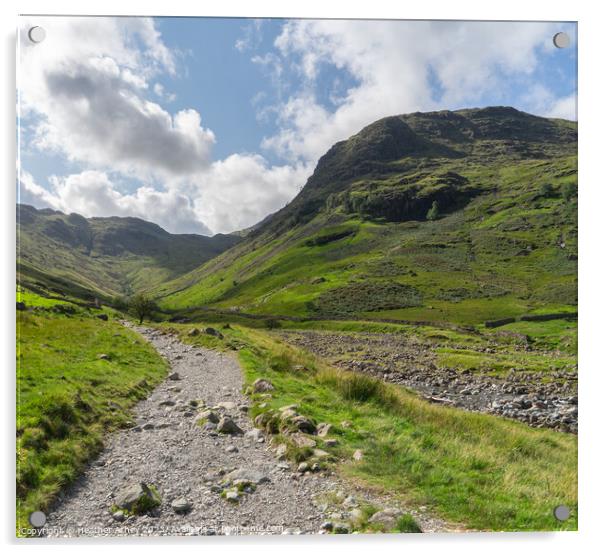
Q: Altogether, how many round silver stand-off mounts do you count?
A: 4